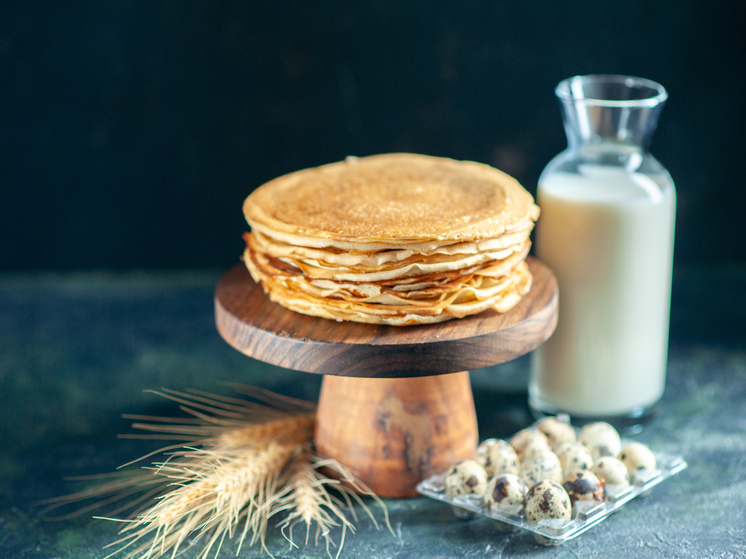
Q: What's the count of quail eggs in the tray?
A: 12